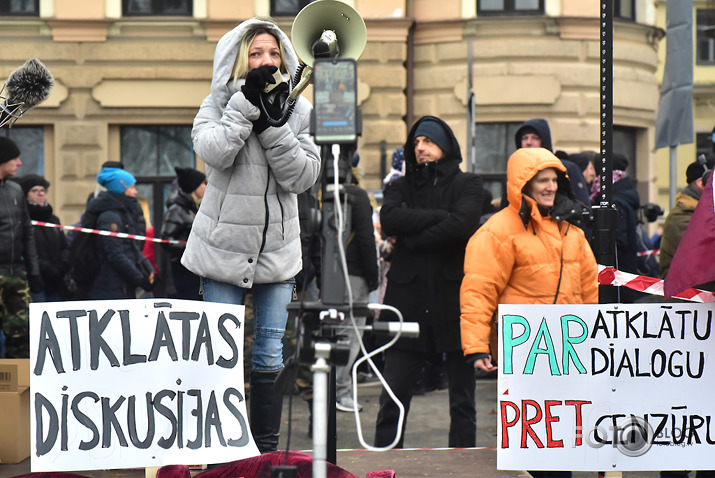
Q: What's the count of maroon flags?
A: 1